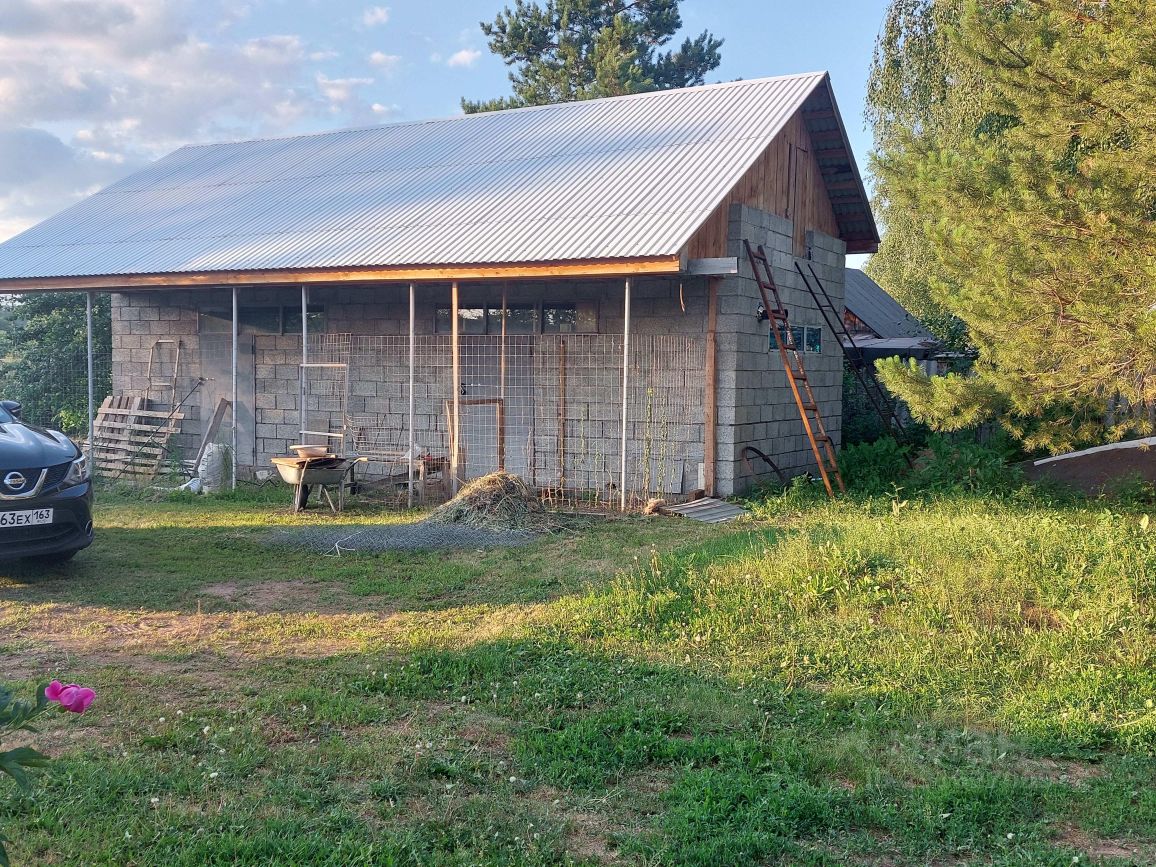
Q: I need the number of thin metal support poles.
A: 5